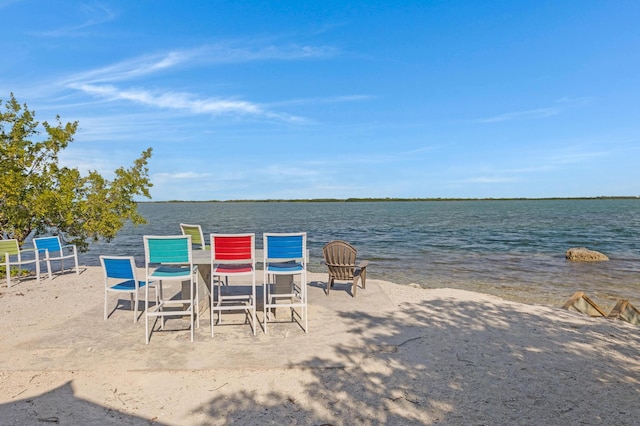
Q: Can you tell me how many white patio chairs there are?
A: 7